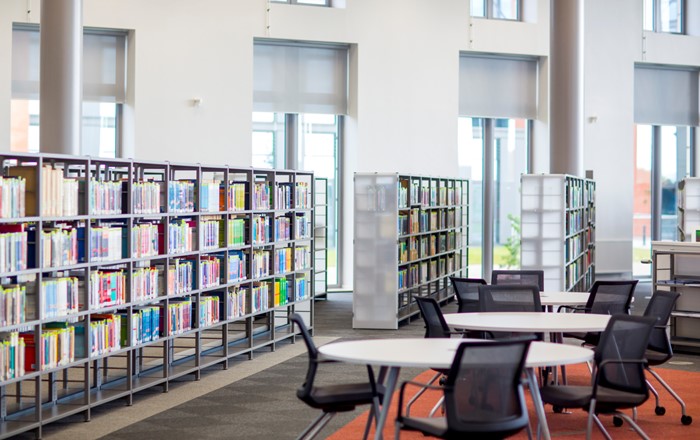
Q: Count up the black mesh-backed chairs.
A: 9